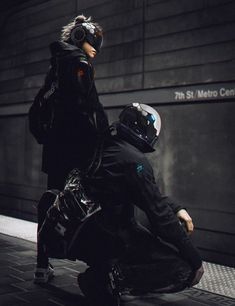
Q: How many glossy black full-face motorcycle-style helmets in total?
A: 1